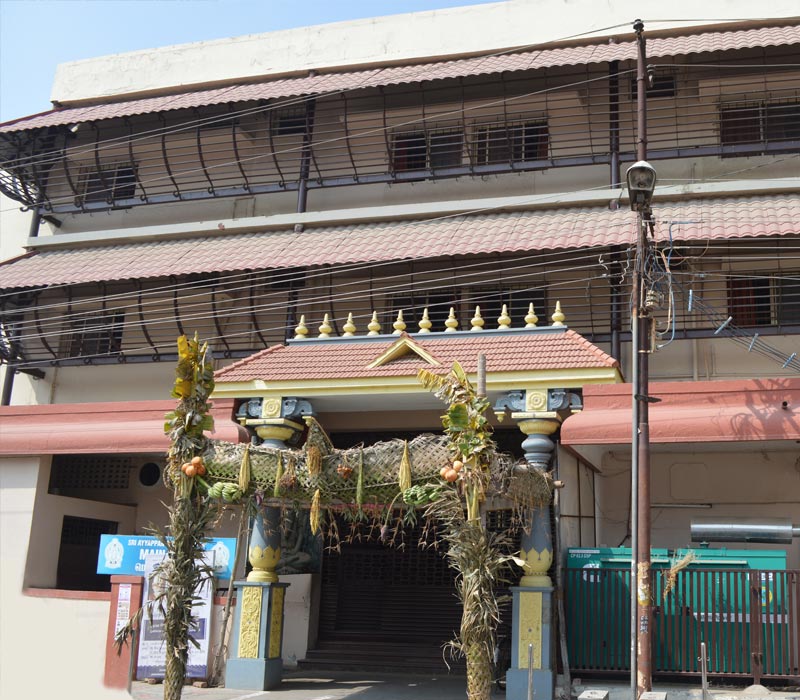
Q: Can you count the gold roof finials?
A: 11